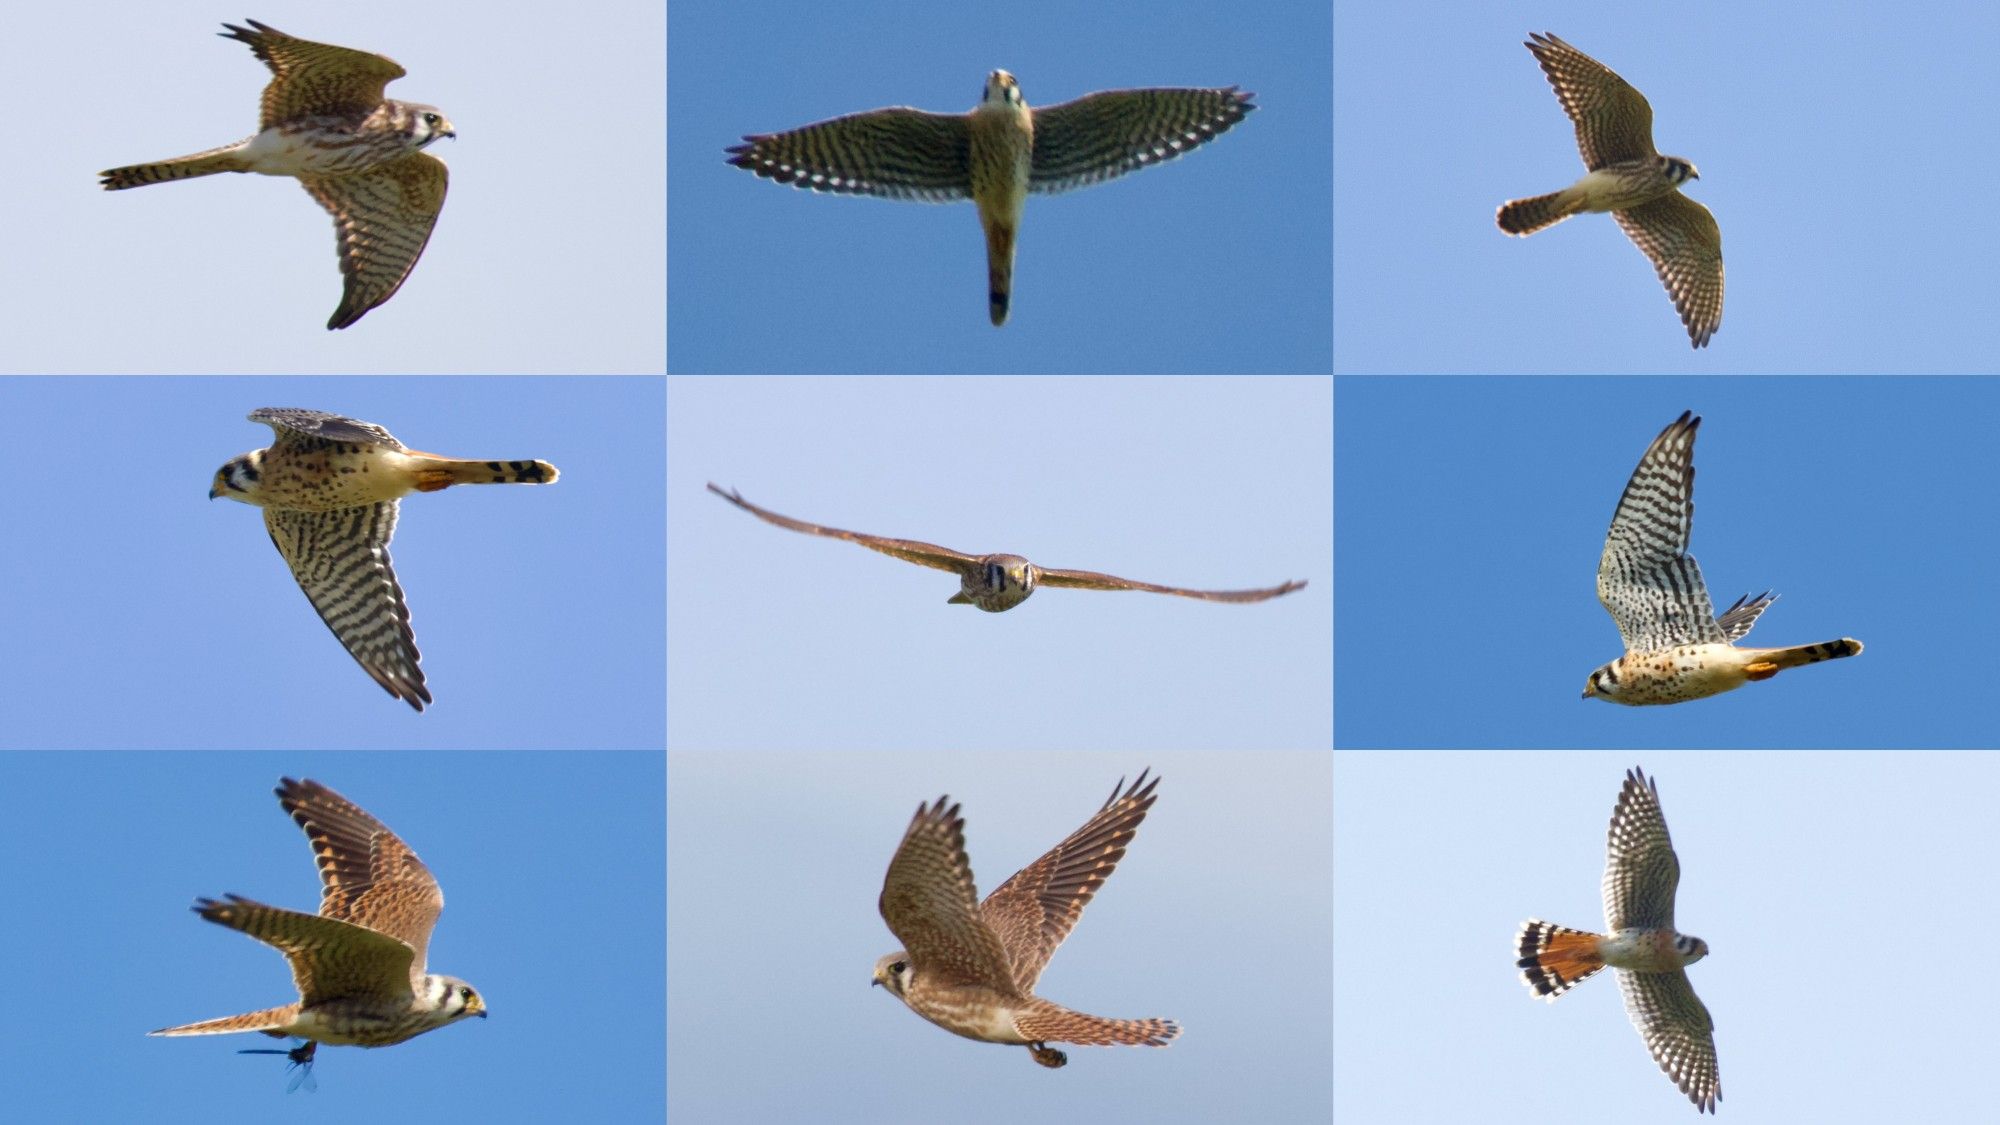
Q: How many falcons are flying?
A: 9